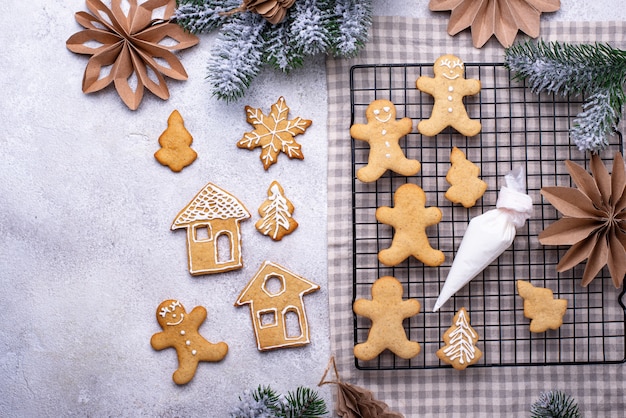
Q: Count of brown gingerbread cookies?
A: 13